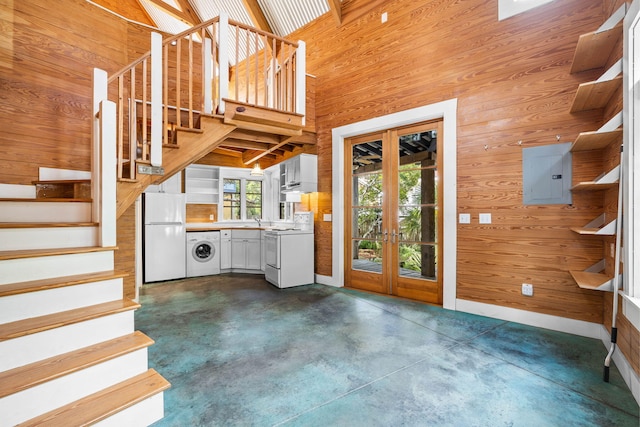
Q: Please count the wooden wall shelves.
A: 6